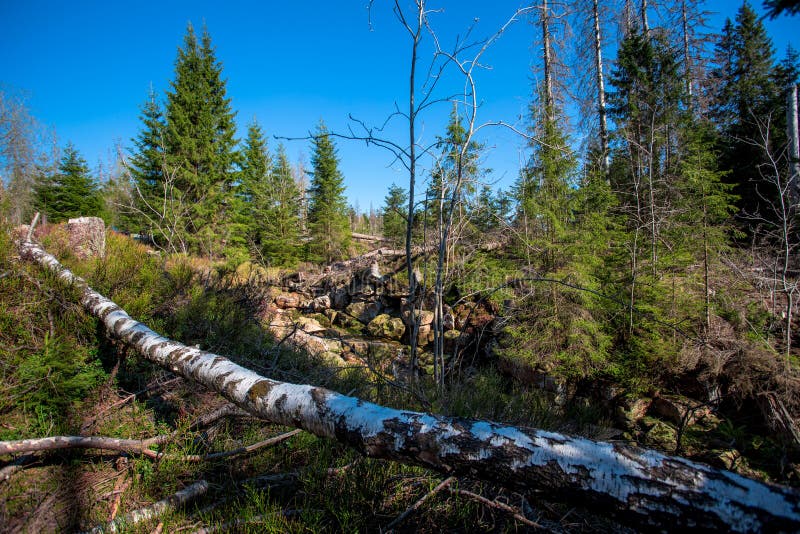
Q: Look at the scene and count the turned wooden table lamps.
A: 0